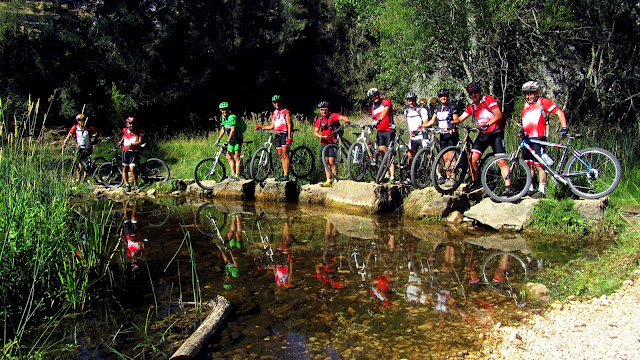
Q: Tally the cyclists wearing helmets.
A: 10